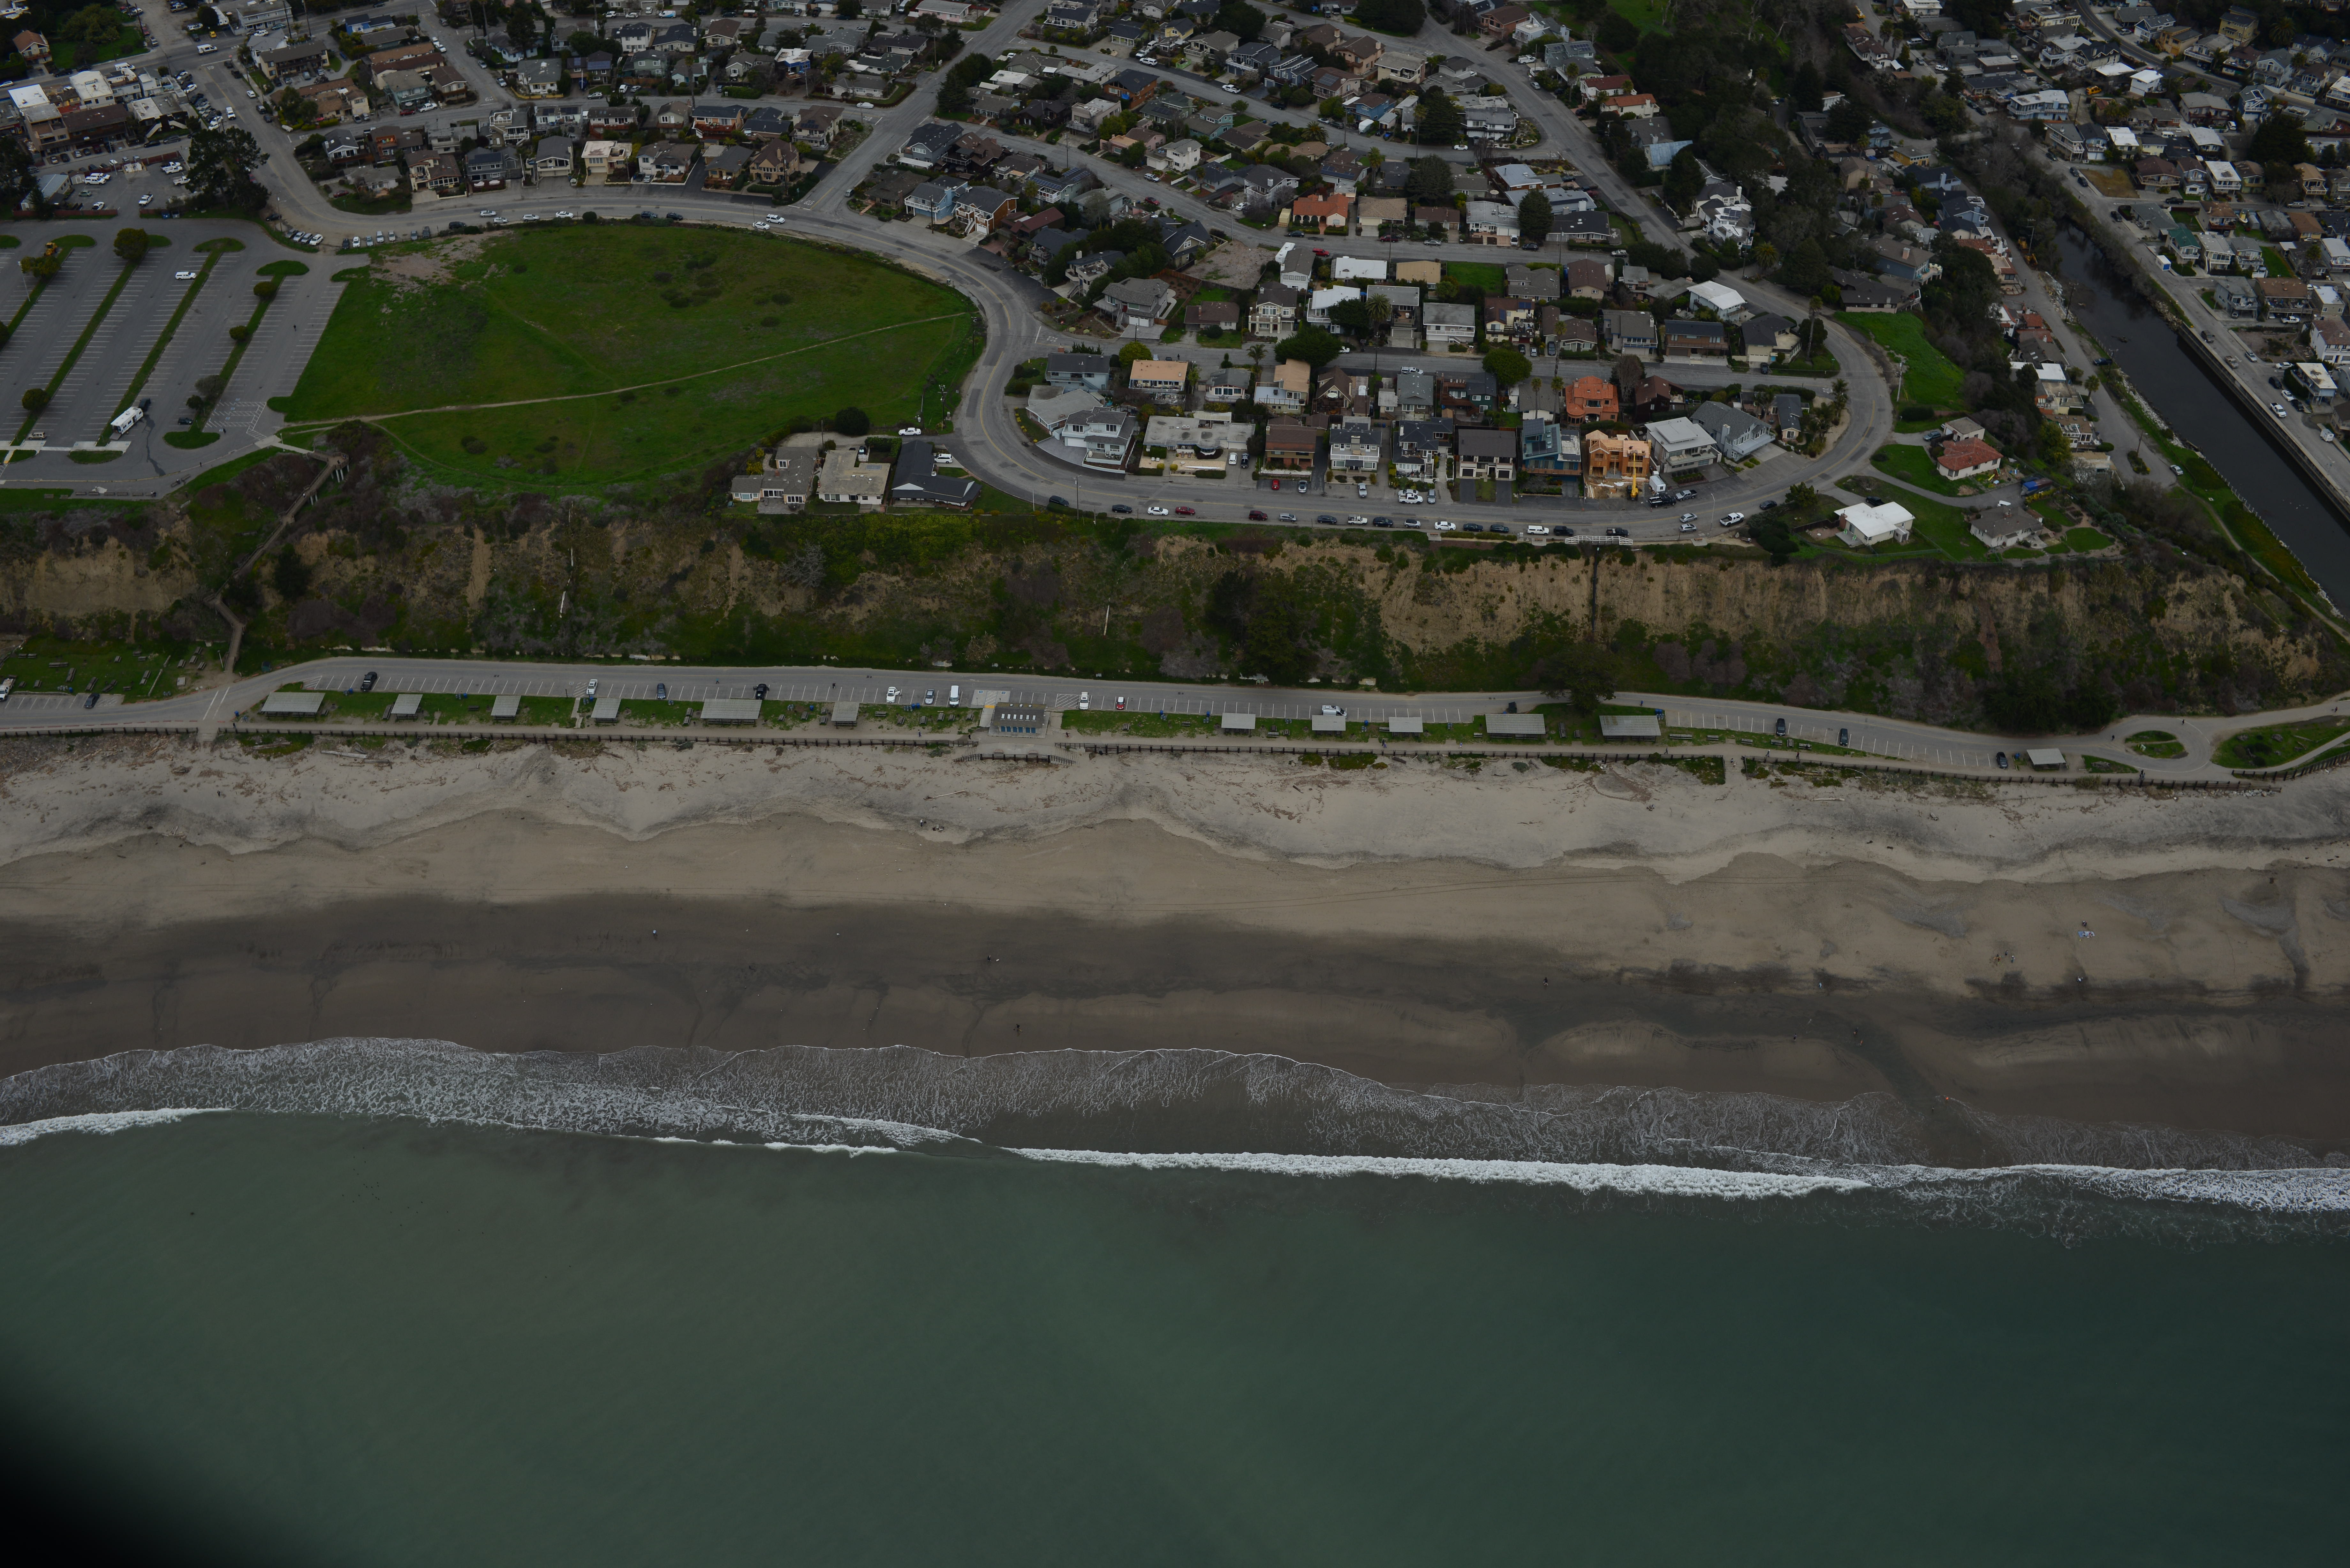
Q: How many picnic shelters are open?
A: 12